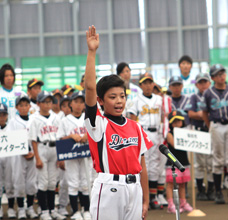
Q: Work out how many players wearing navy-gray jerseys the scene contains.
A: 3